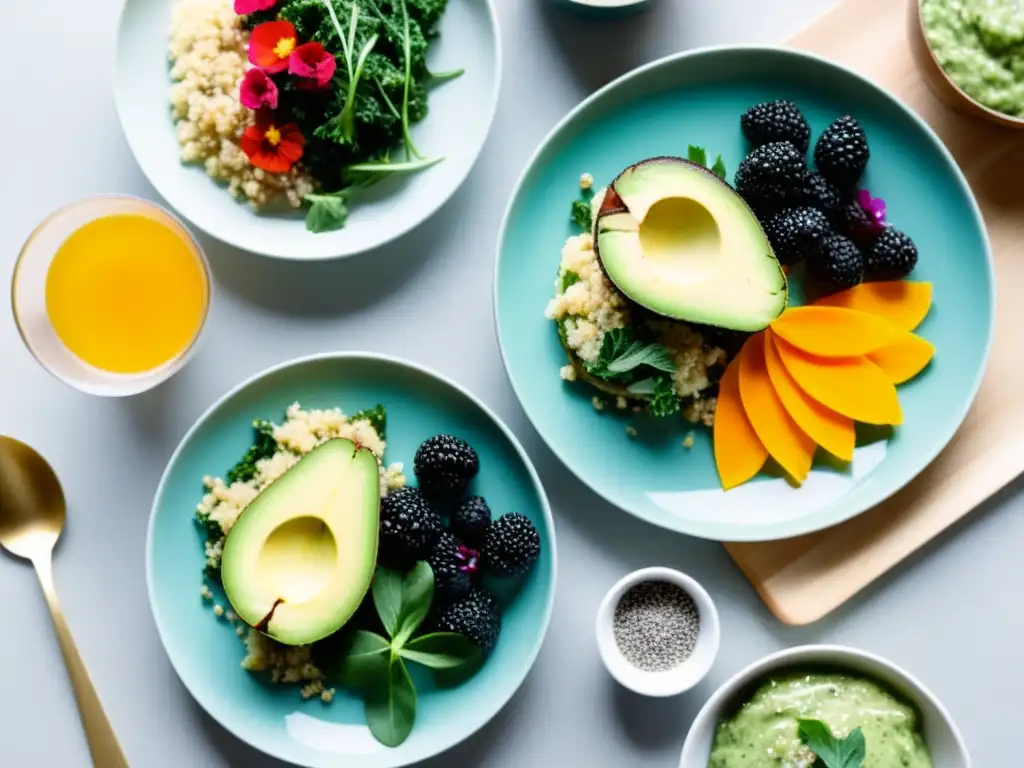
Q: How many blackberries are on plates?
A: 14